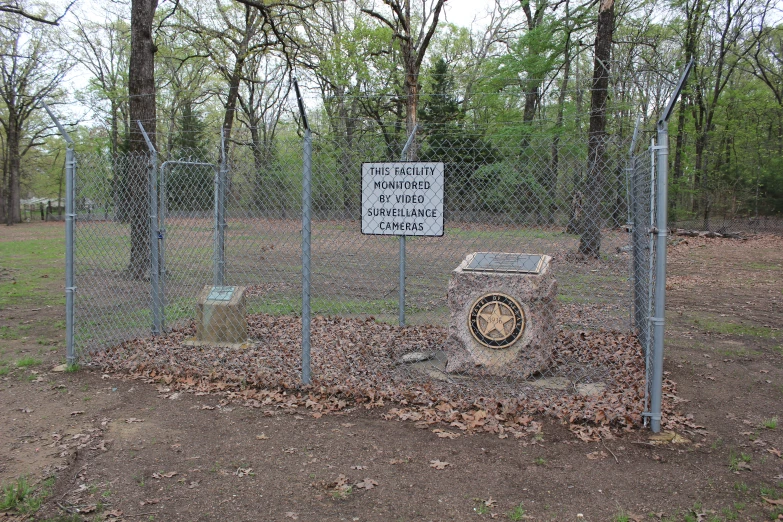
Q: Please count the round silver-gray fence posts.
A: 7